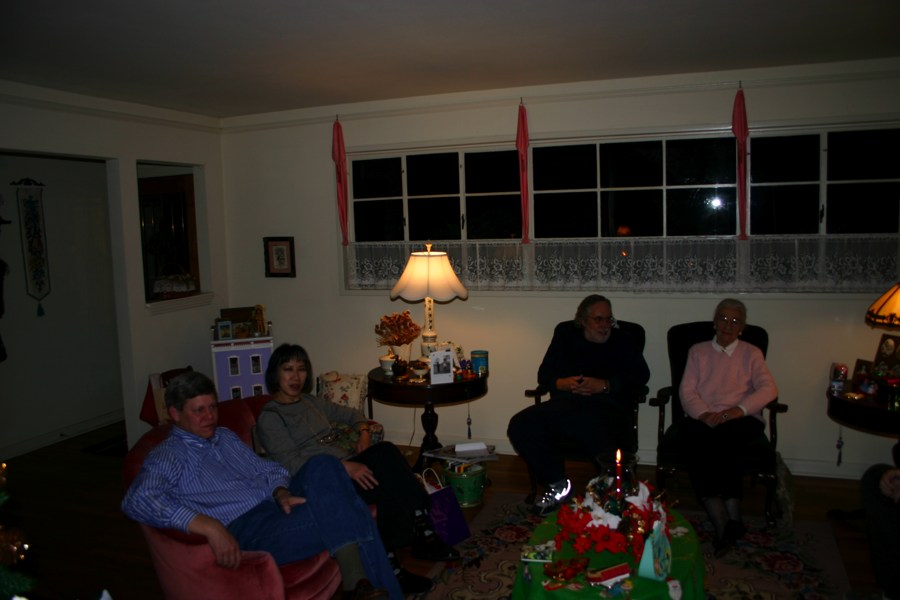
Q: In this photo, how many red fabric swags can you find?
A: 3